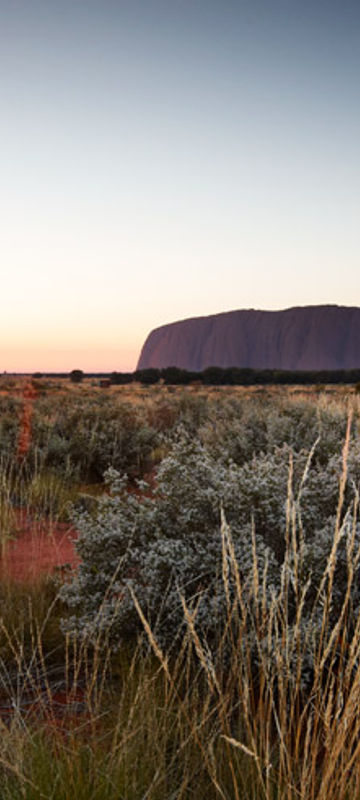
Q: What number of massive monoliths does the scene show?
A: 1